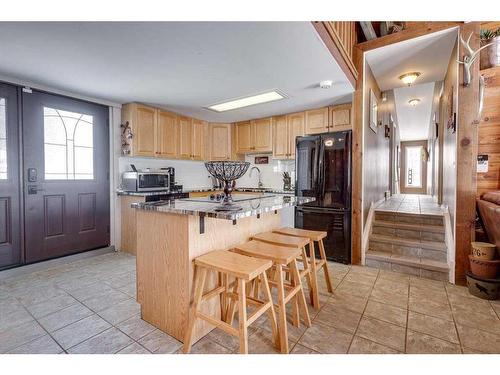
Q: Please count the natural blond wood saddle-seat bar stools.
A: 4